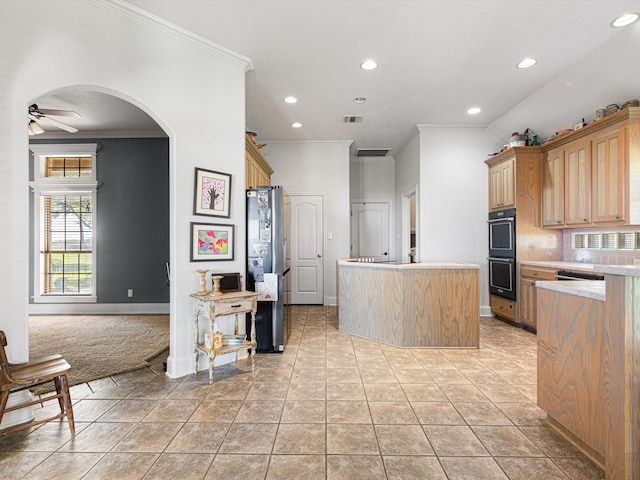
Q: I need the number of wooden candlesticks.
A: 2